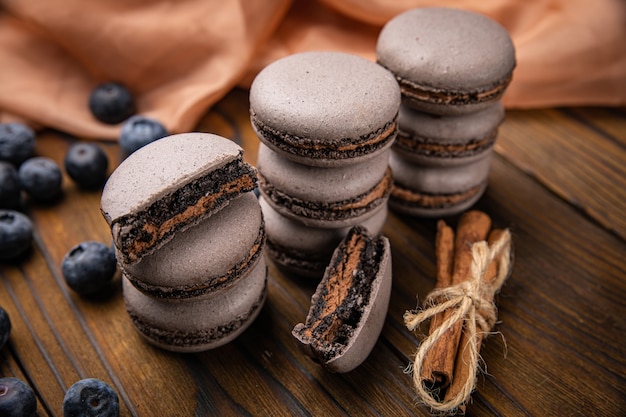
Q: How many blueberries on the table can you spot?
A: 11